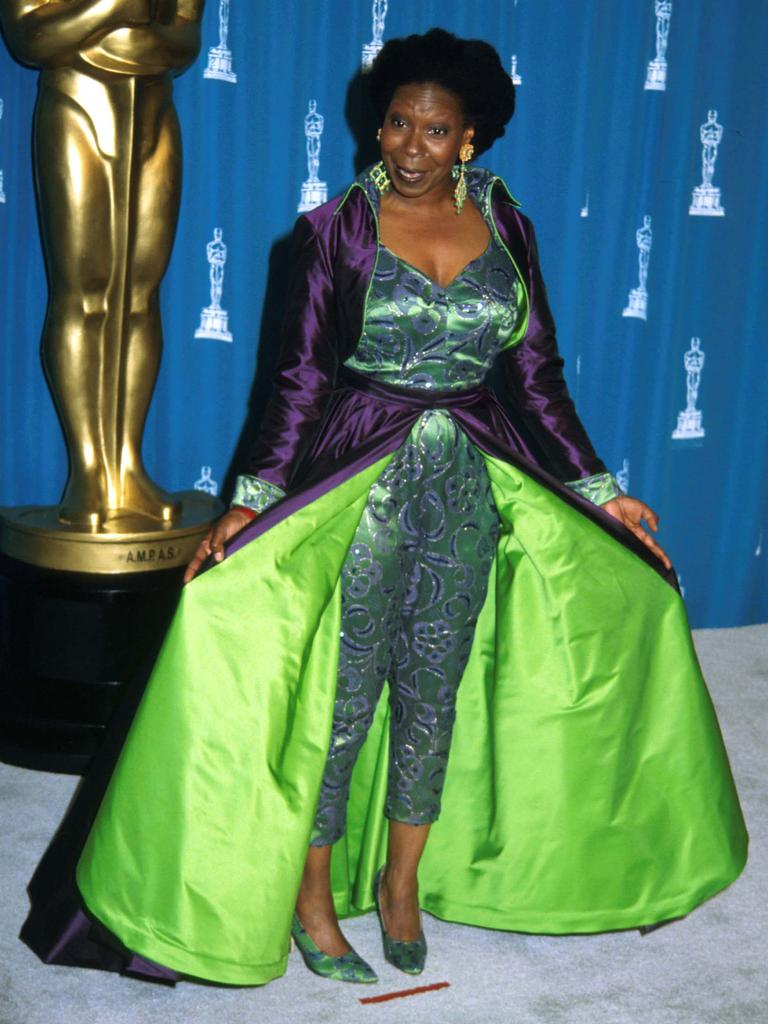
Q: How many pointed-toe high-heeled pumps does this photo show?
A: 2